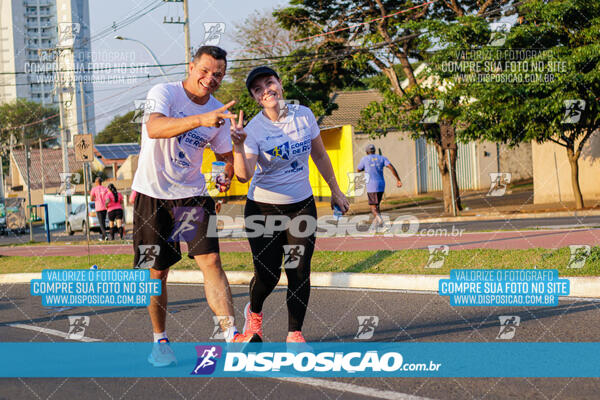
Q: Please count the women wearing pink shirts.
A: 2